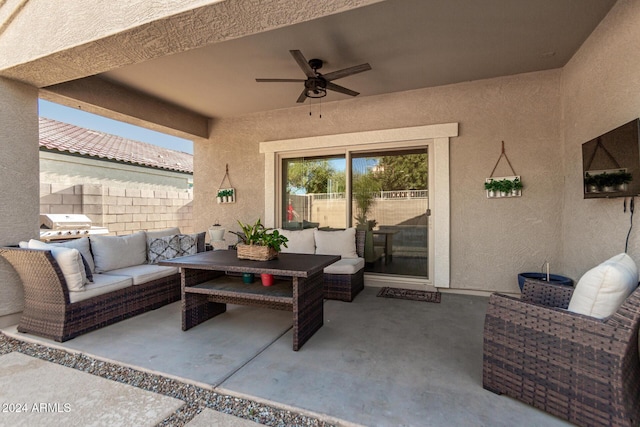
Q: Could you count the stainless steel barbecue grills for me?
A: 1